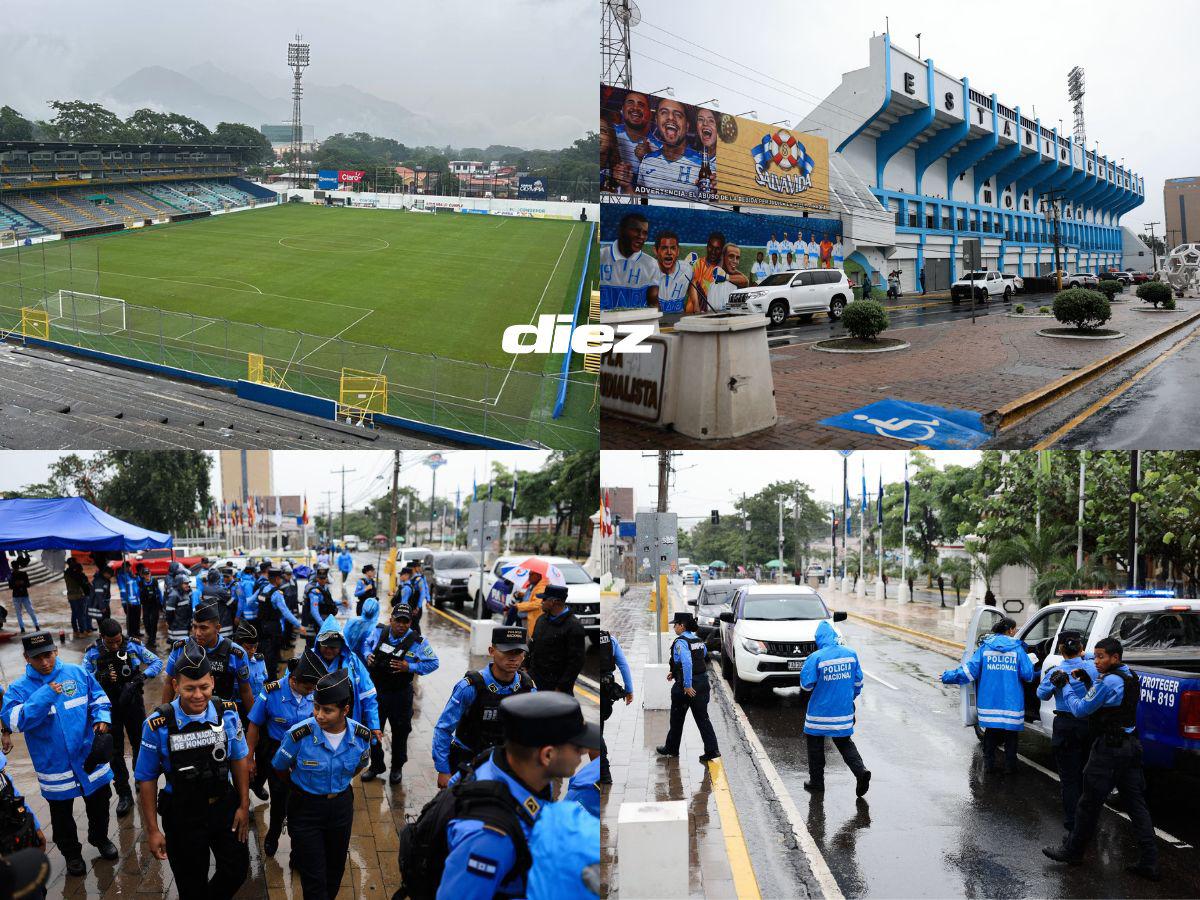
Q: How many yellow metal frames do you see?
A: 3